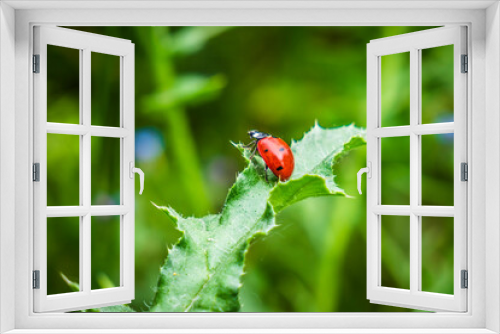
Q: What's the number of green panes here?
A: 12